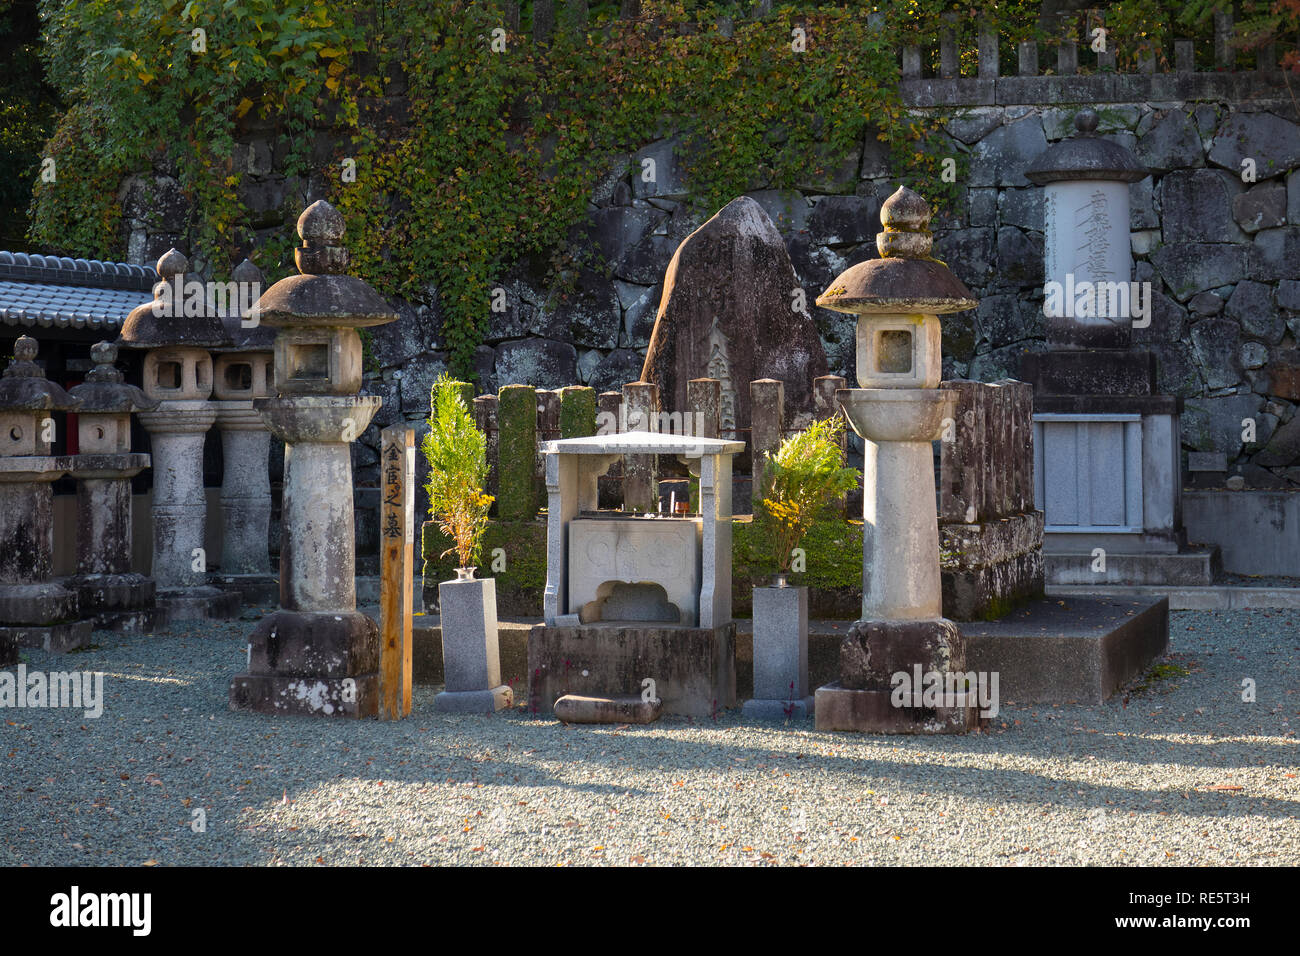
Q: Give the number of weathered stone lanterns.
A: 6